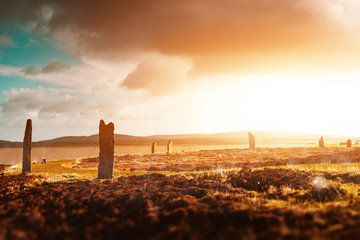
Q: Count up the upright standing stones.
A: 7